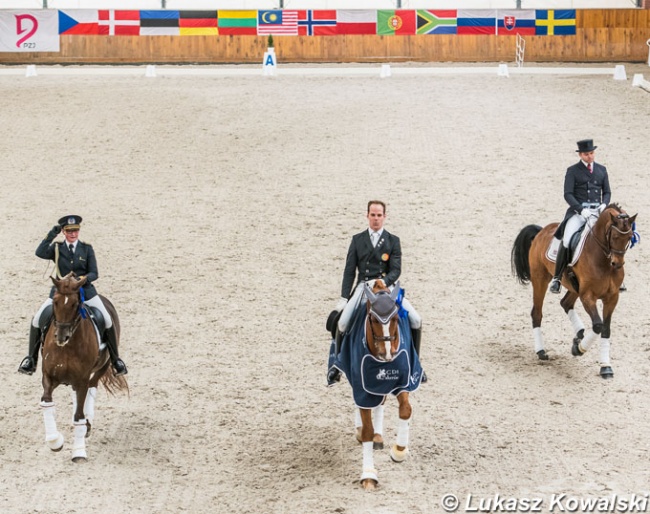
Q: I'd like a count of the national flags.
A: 13